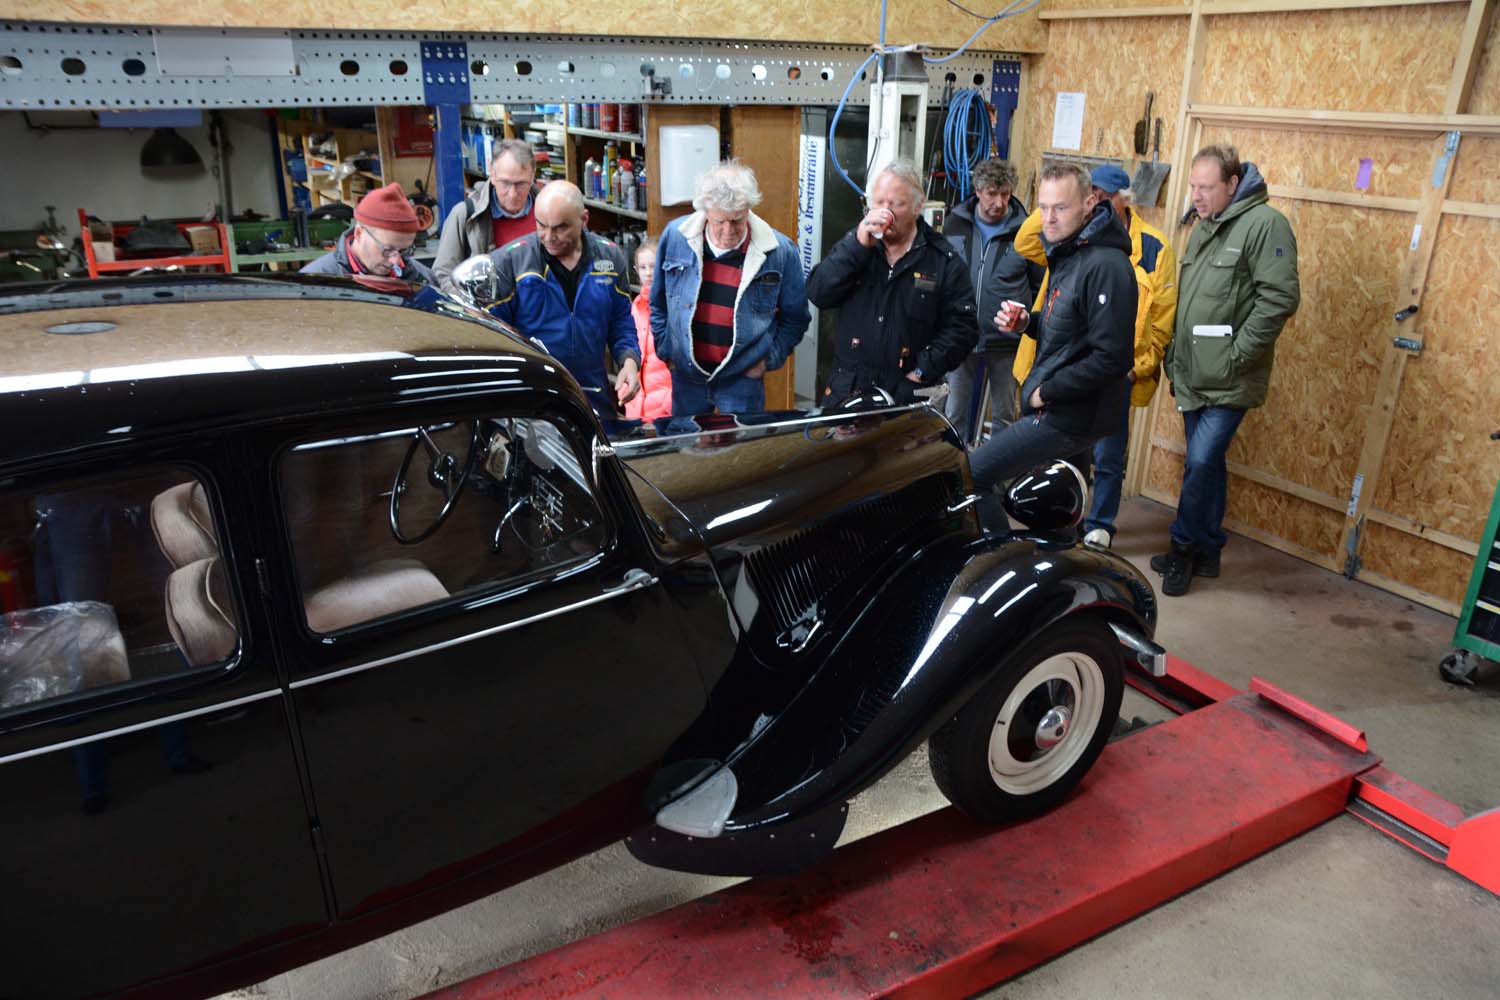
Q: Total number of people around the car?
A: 10